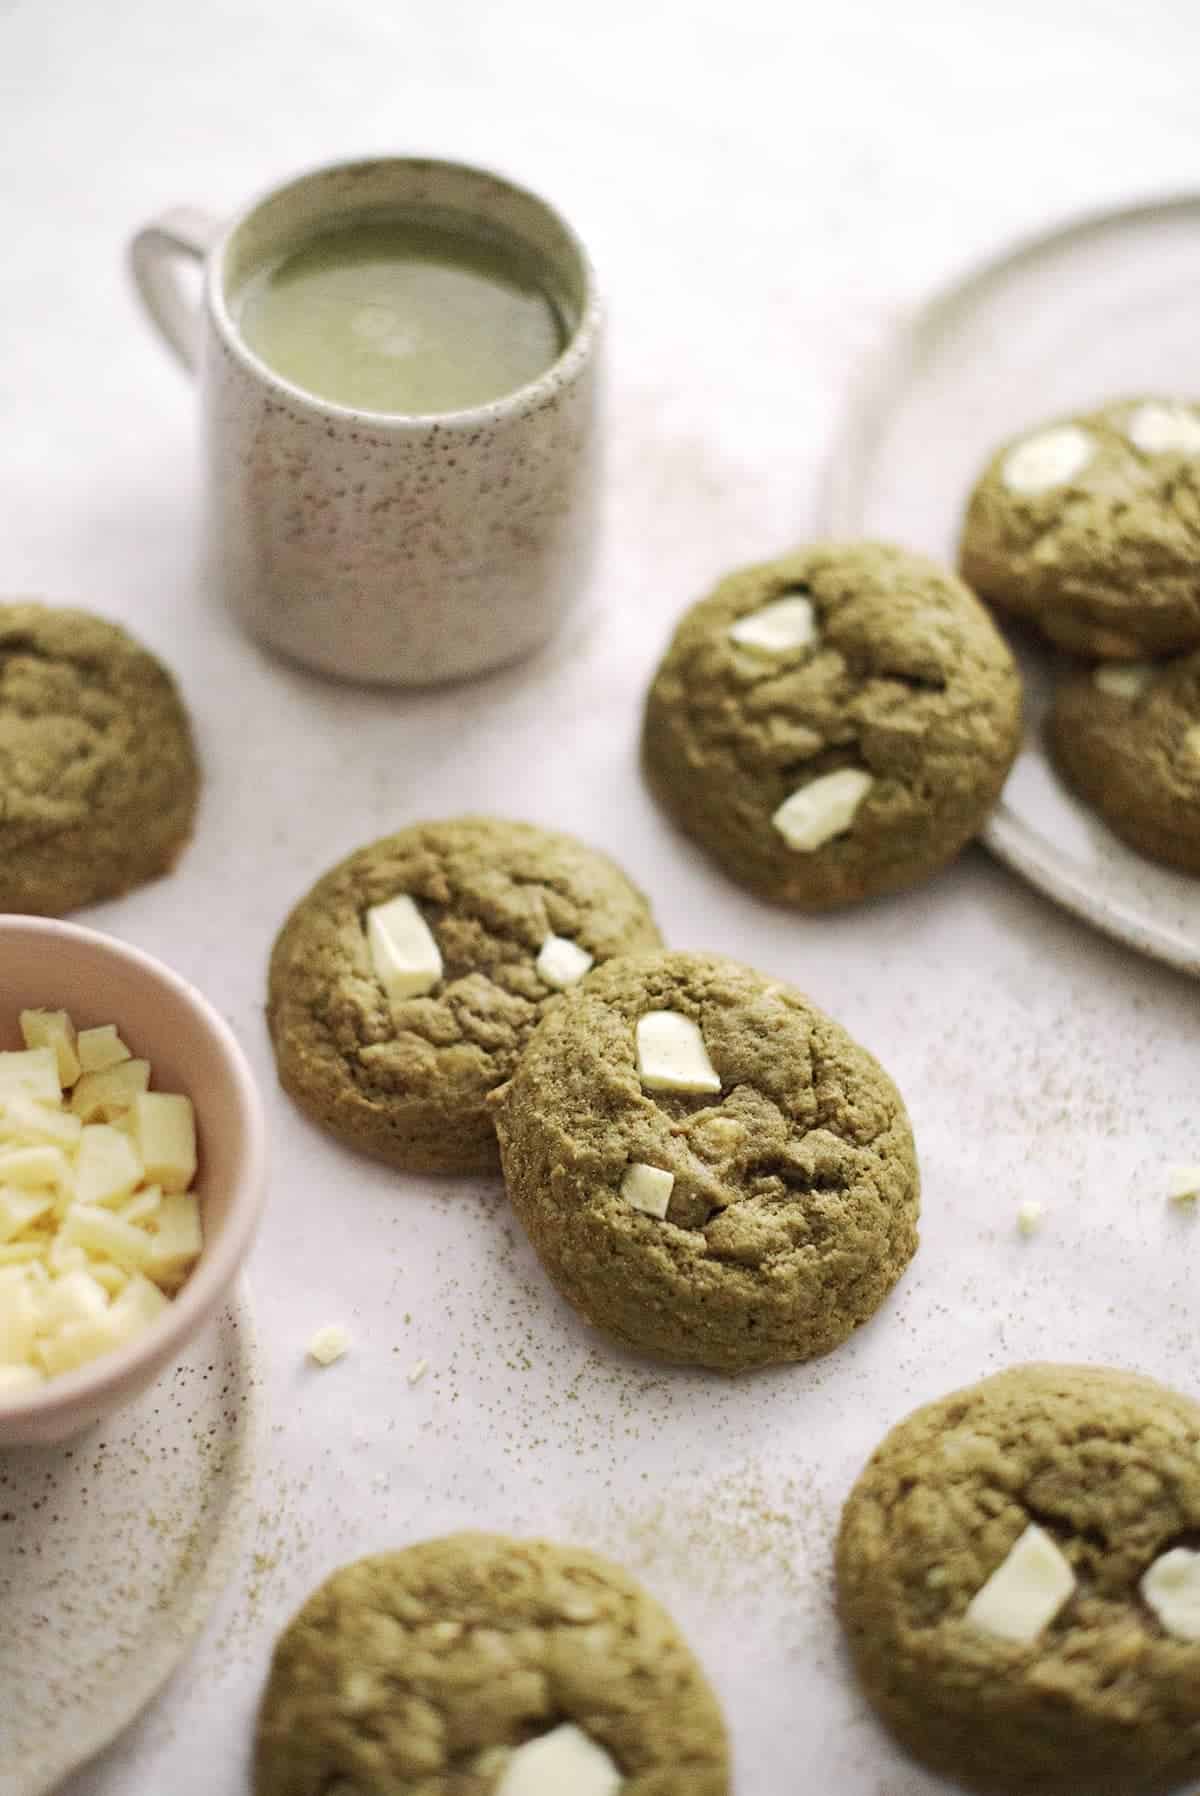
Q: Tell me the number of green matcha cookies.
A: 8